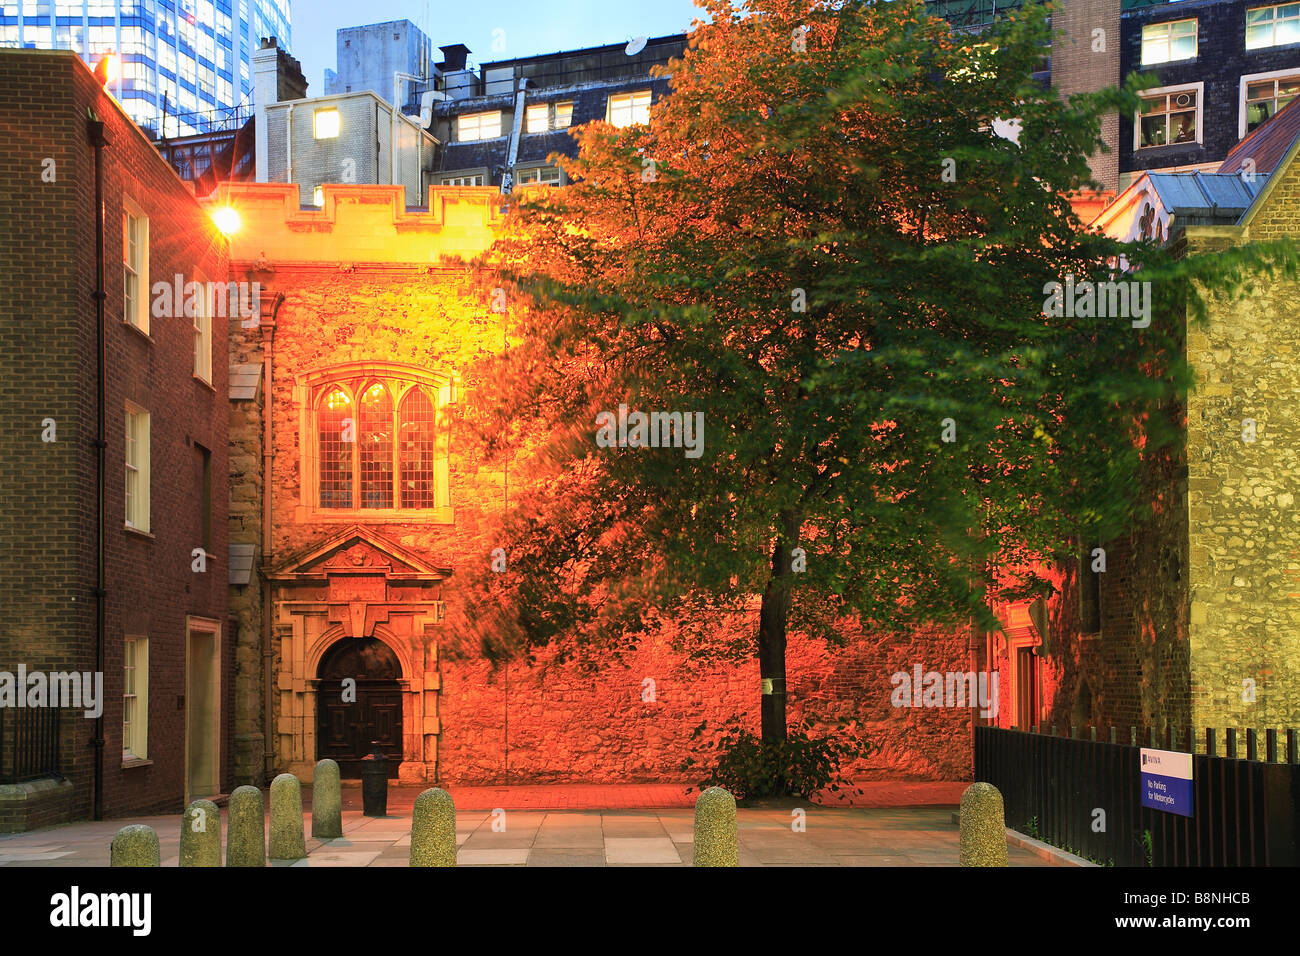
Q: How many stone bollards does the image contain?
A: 8